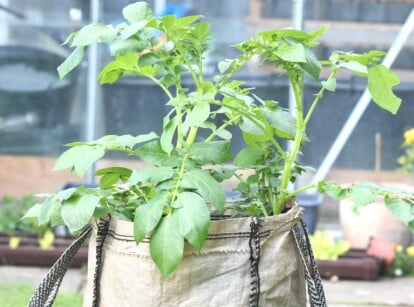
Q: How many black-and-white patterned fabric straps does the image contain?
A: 2